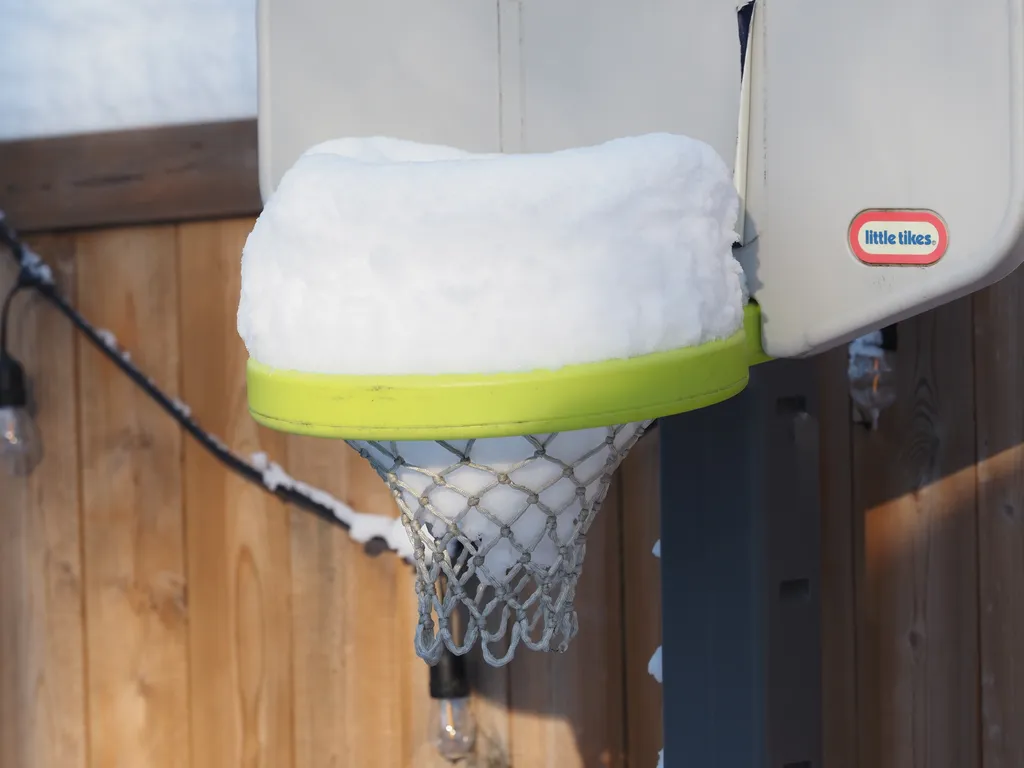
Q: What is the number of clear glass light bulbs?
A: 3